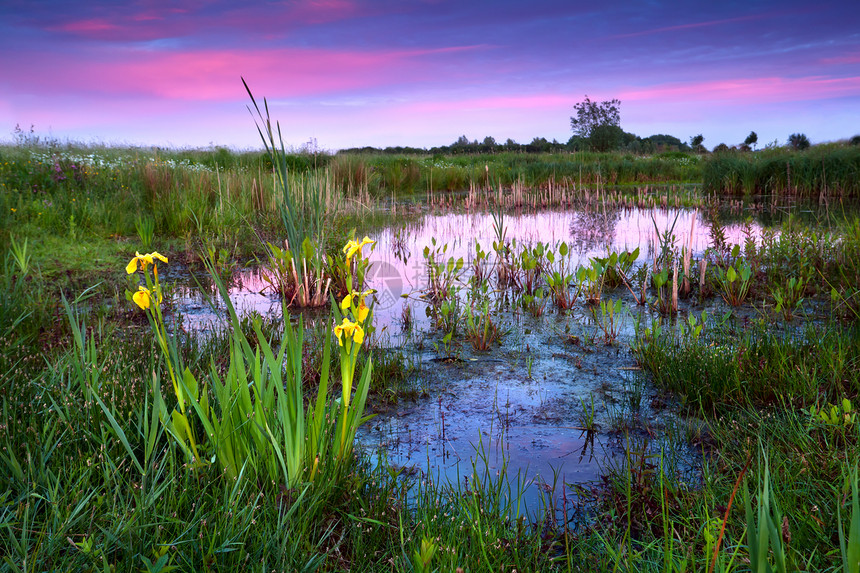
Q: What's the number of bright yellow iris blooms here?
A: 5